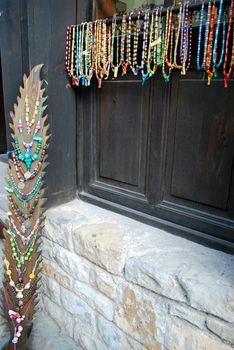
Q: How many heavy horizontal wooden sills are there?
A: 1